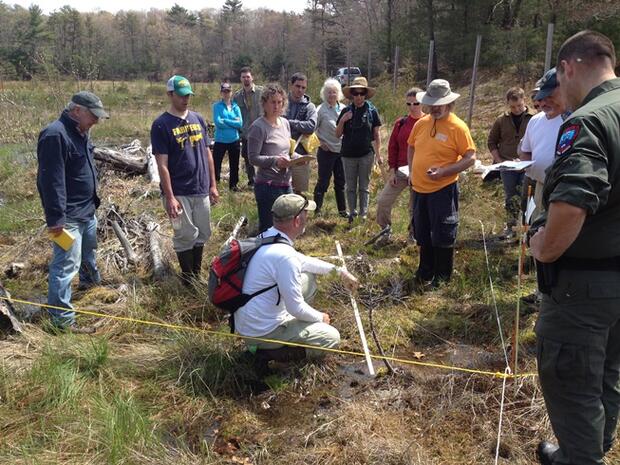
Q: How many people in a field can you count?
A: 15